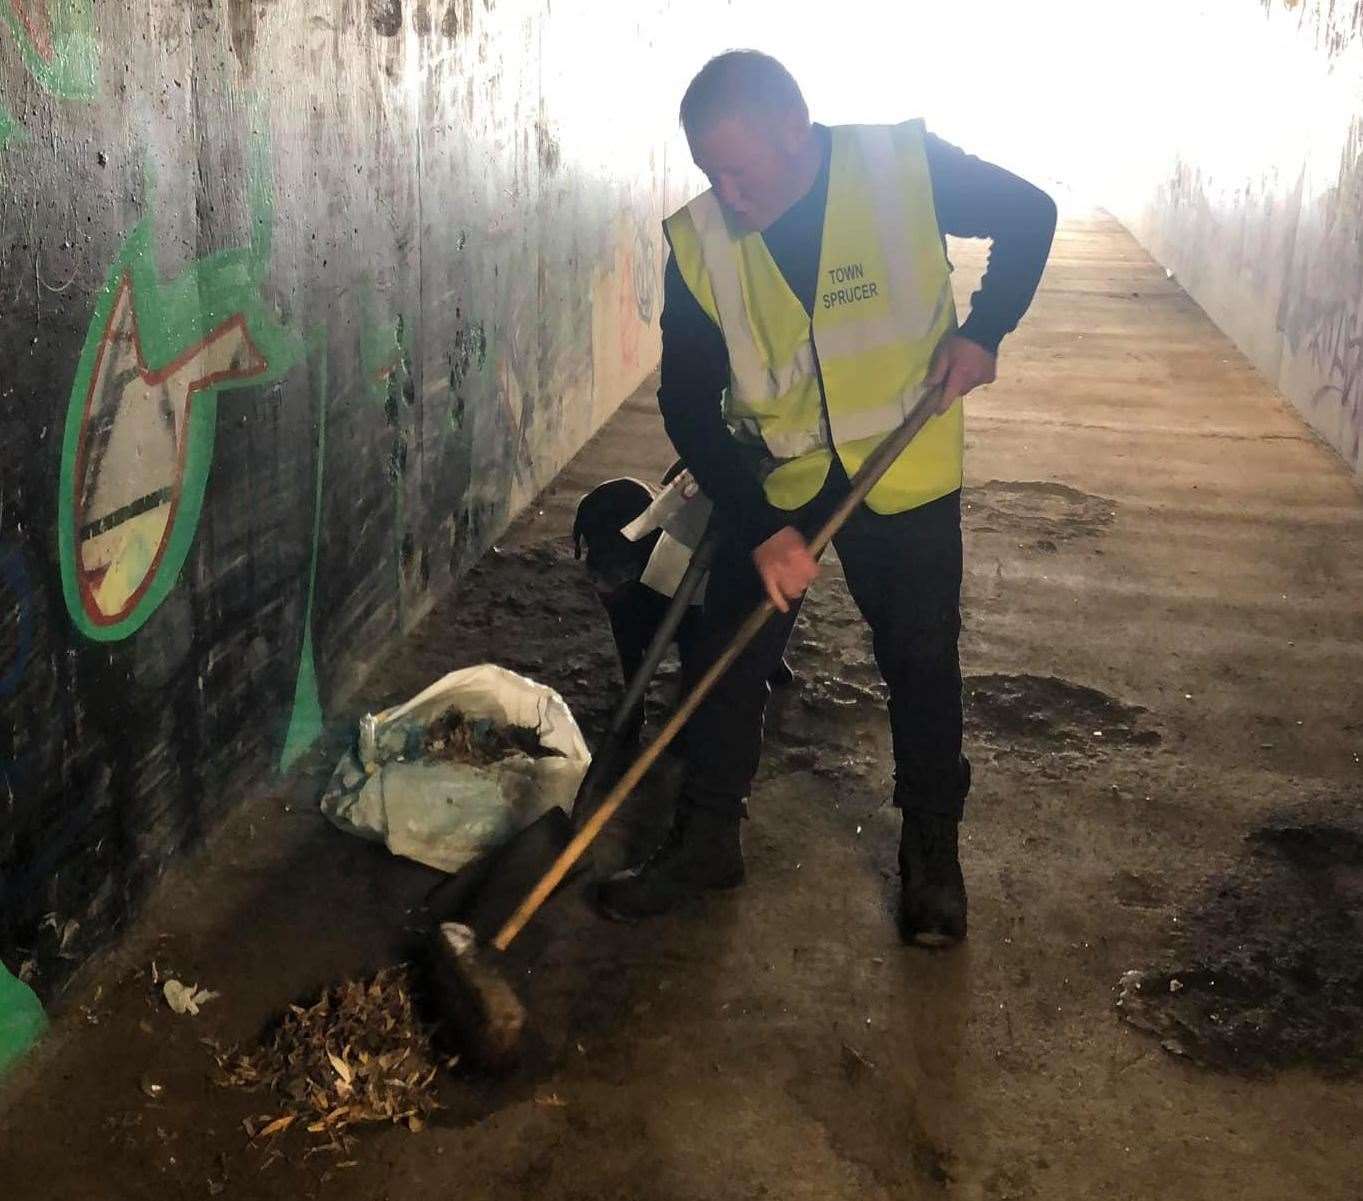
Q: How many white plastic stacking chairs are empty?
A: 0